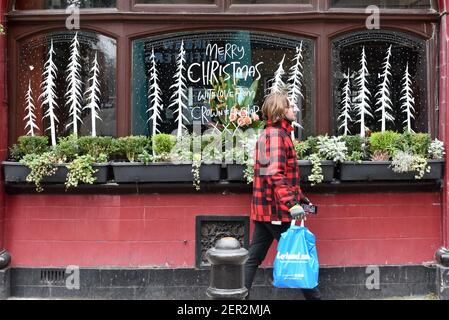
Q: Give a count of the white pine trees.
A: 12